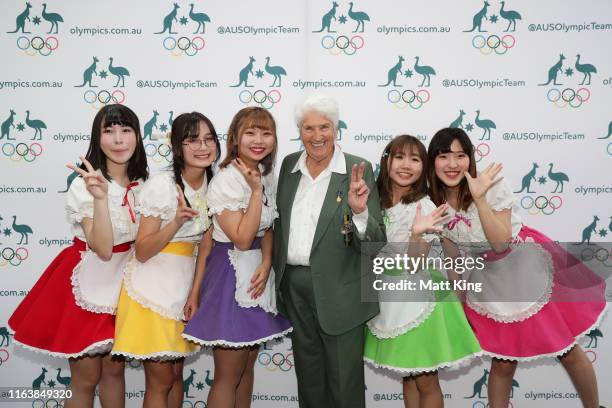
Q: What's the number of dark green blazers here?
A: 1